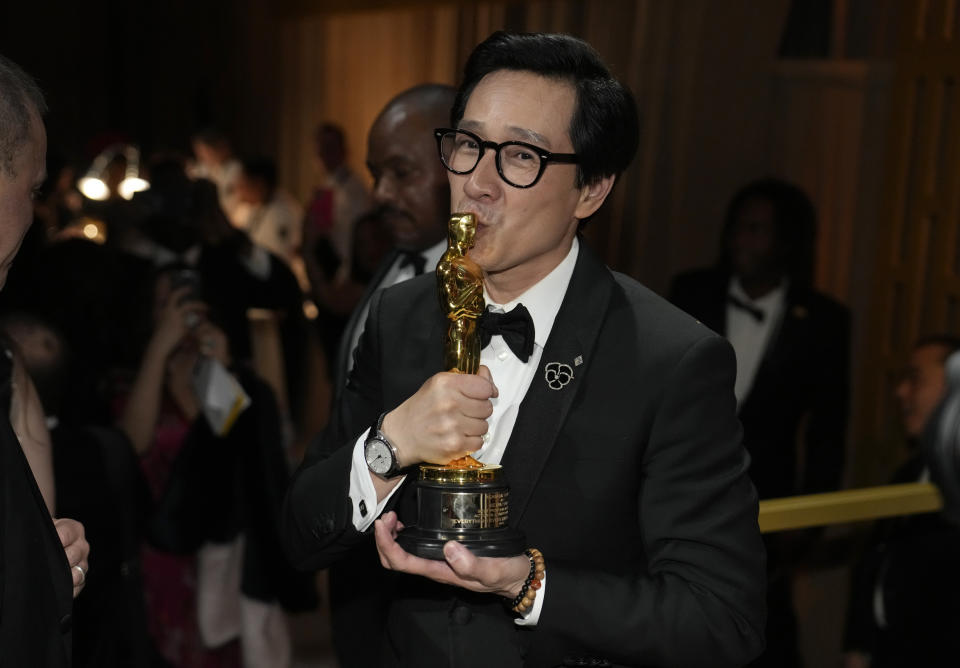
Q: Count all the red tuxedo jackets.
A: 0